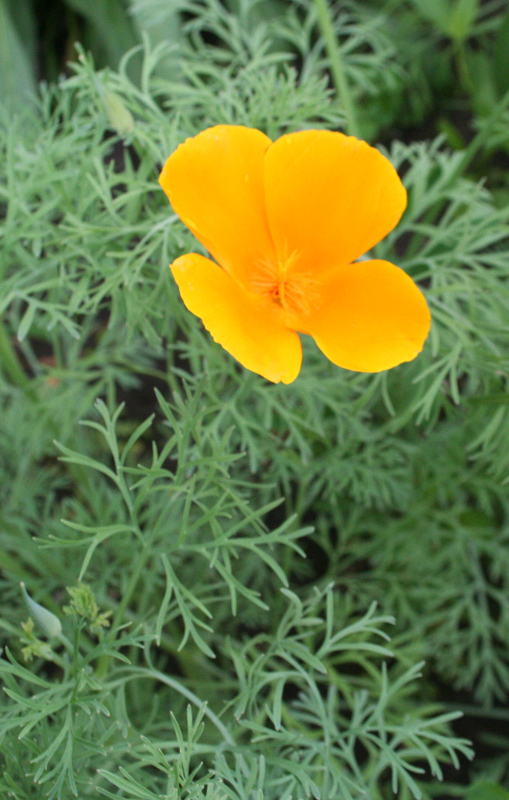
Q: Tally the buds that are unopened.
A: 2